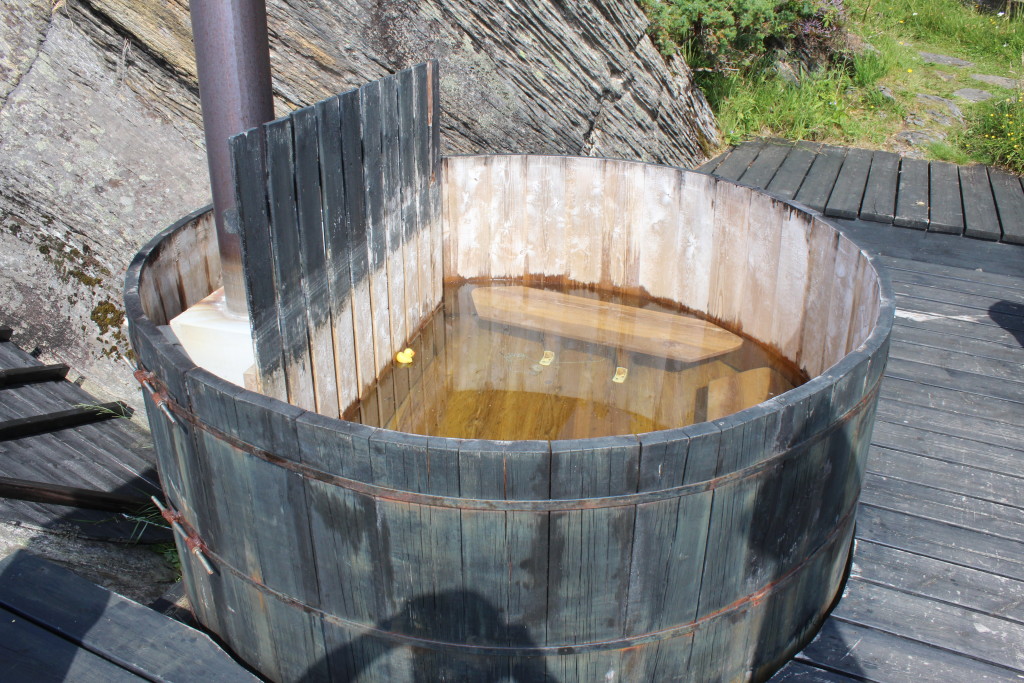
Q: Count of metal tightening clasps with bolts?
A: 2